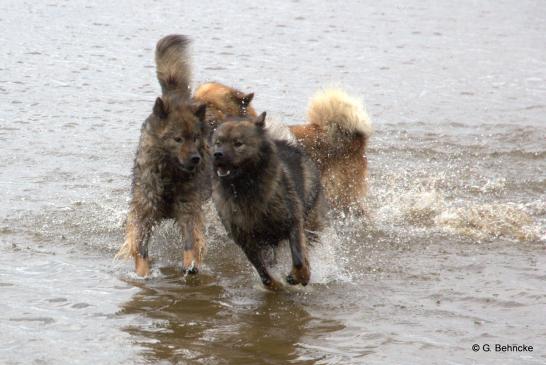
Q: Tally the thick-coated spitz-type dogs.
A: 3